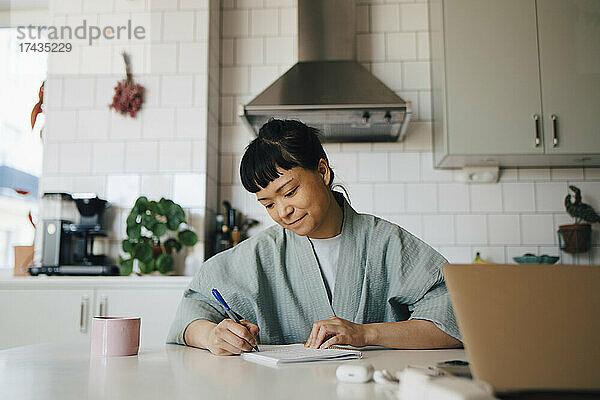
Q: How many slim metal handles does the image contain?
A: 4